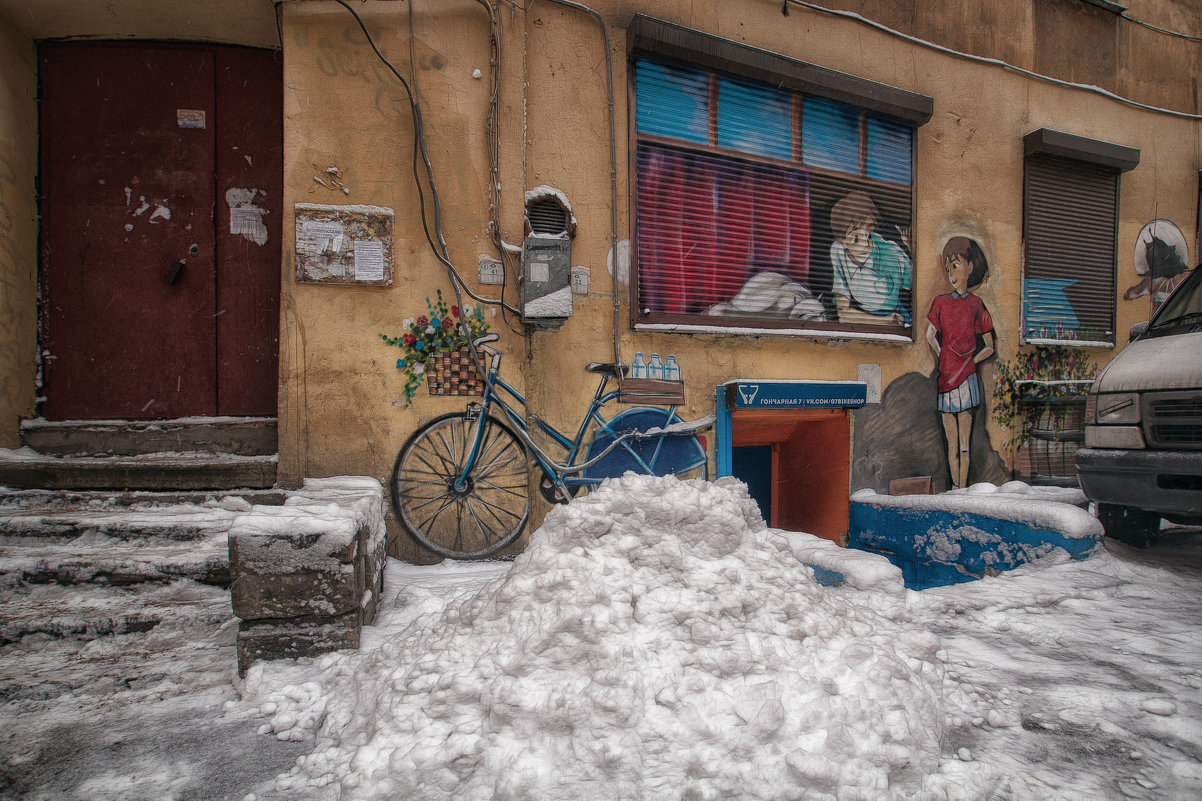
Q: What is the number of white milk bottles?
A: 3